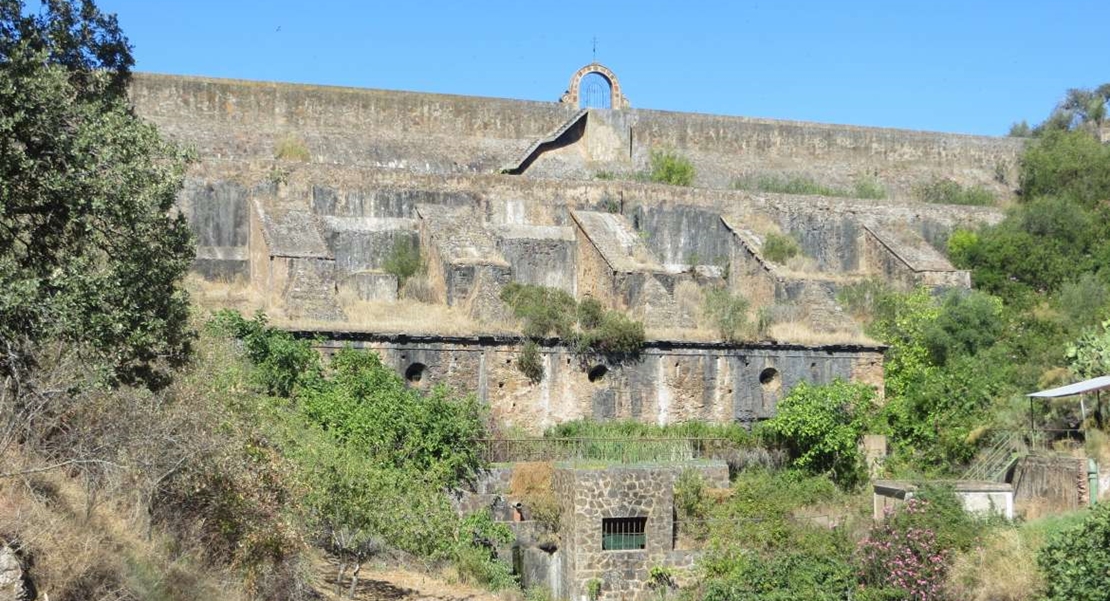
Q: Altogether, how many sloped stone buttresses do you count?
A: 5